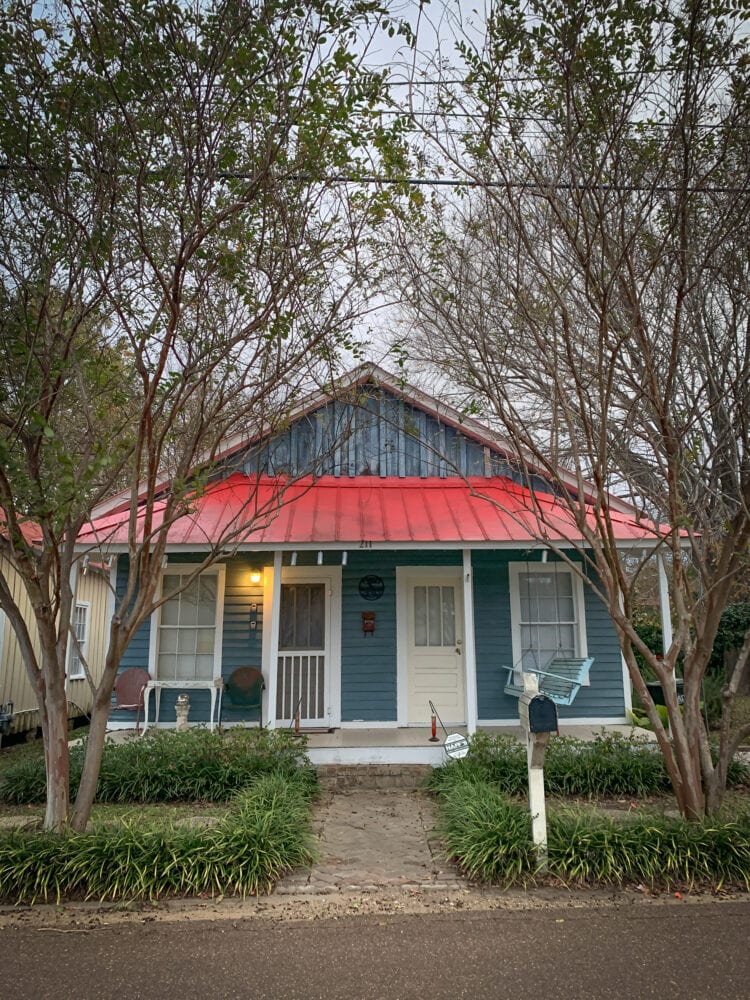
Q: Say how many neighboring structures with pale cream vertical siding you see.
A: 1